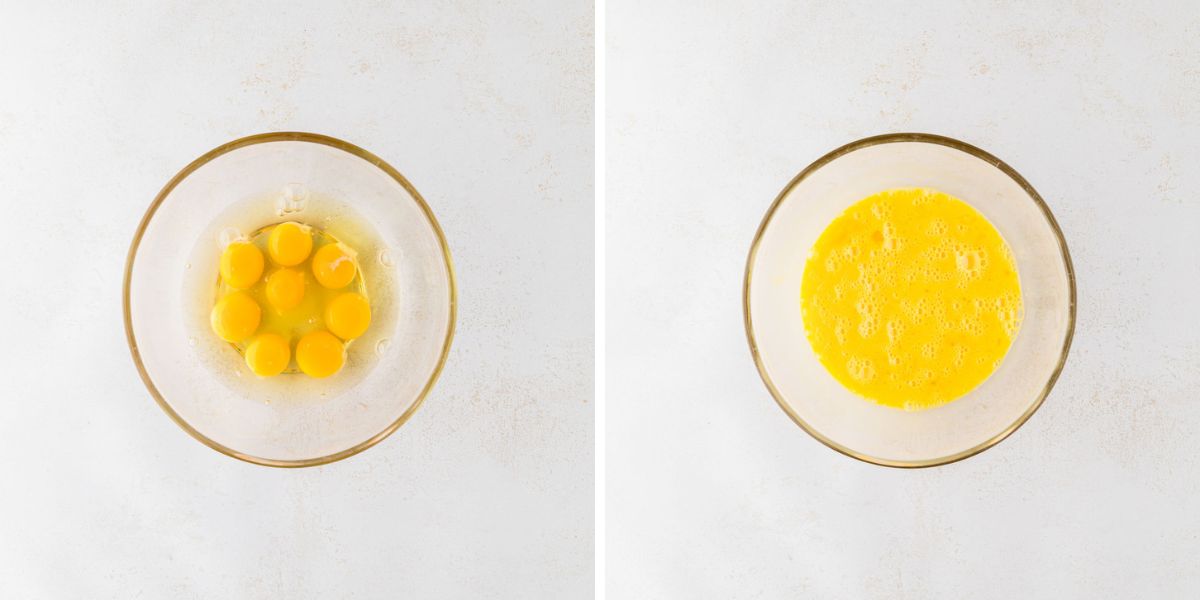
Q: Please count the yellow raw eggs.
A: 8